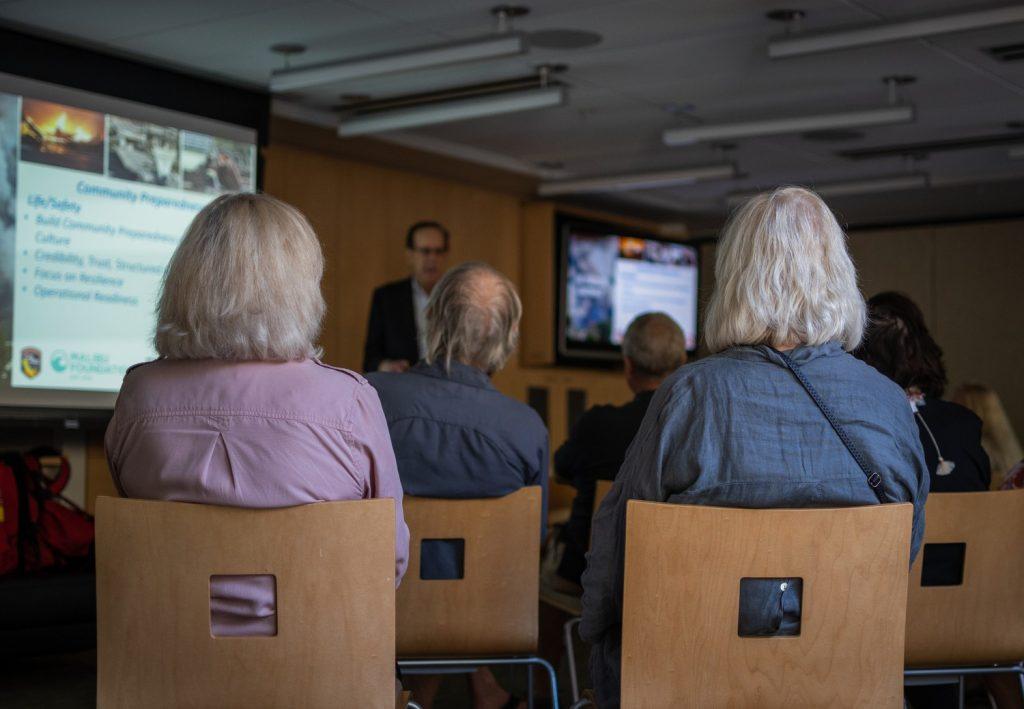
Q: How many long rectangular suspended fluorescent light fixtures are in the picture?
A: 6